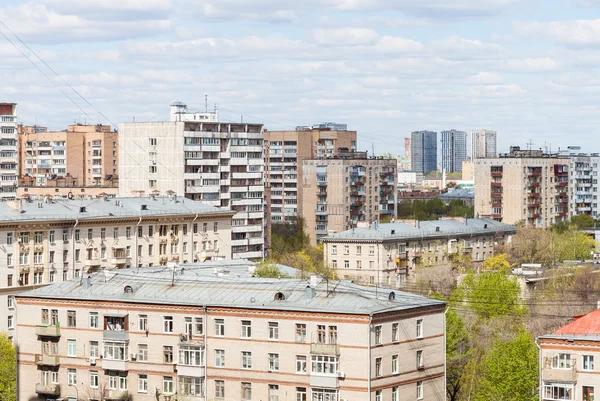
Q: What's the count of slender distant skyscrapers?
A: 3